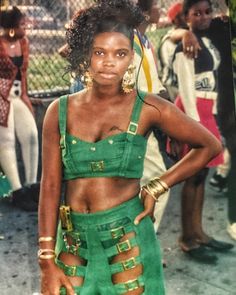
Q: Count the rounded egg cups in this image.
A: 0